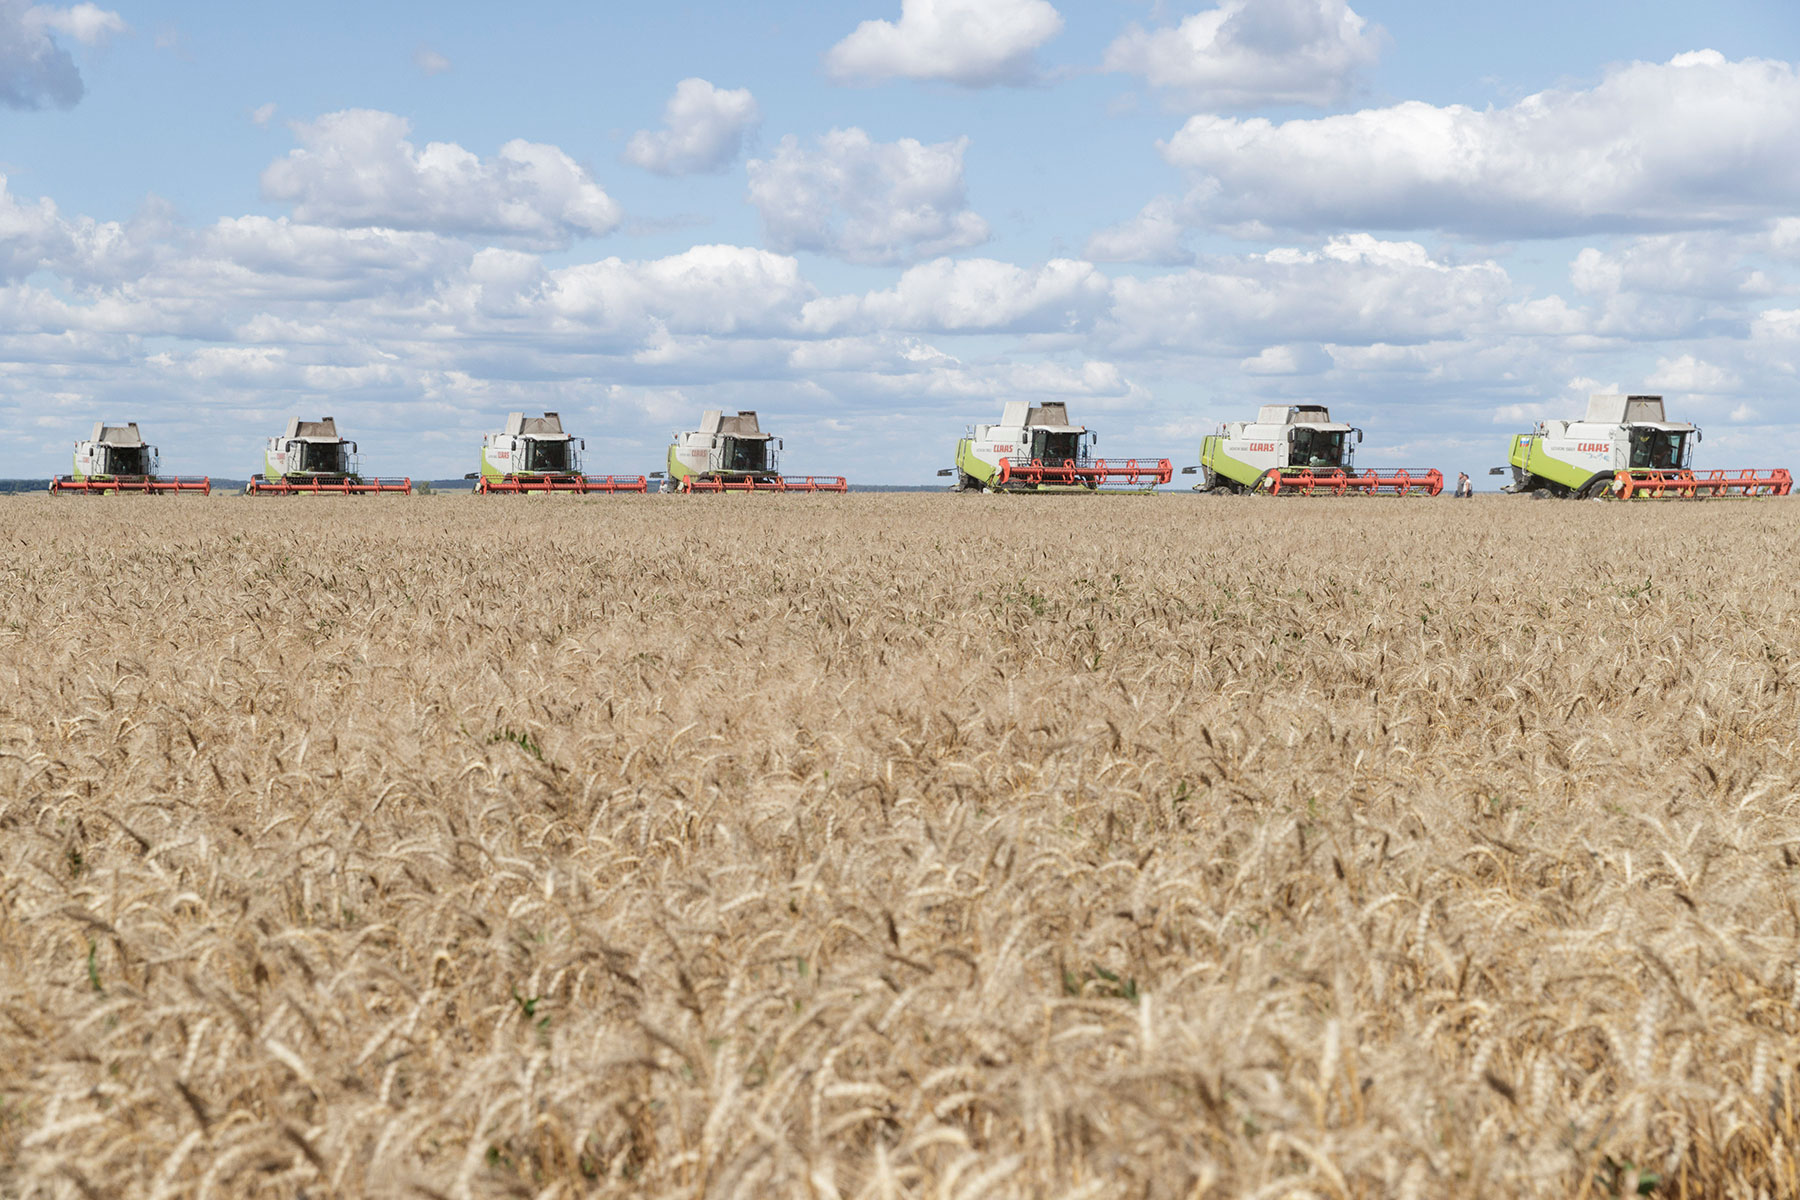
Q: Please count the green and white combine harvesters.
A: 7